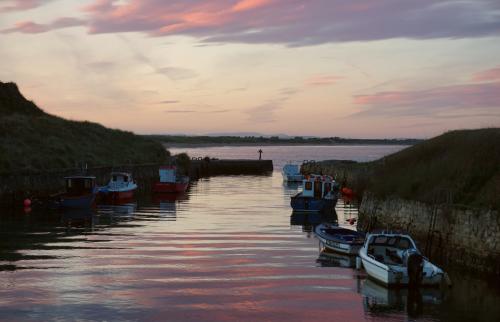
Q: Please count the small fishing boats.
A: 7